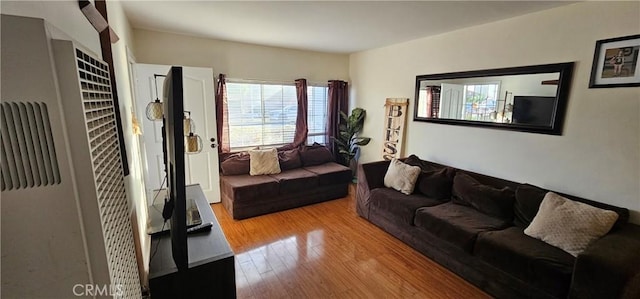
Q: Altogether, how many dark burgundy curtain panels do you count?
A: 3